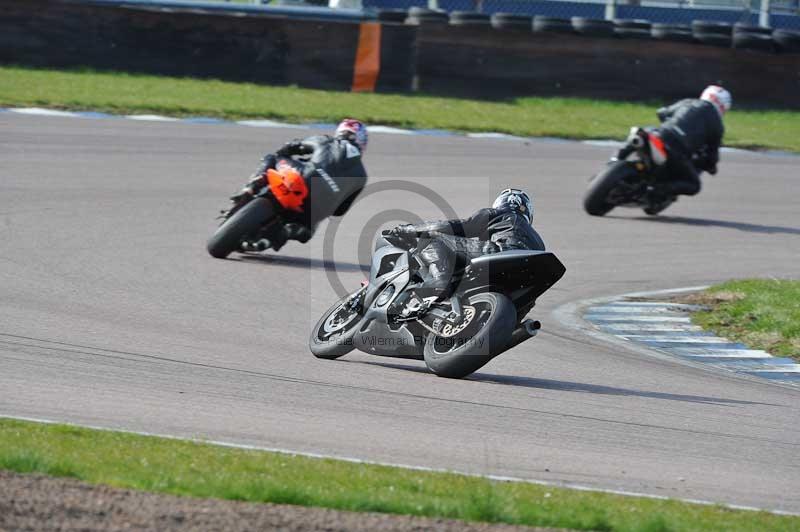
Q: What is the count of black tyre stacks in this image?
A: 11